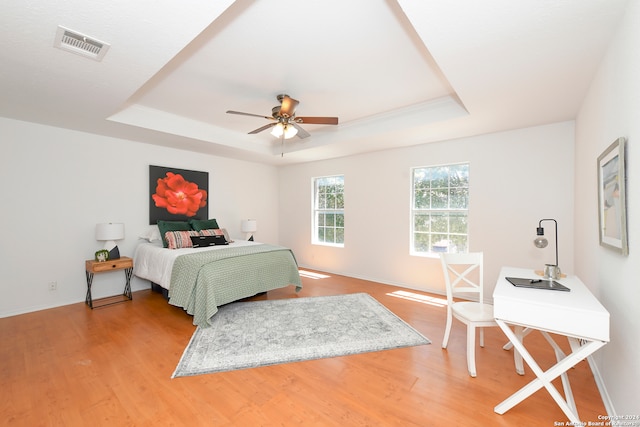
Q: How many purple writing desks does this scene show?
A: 0